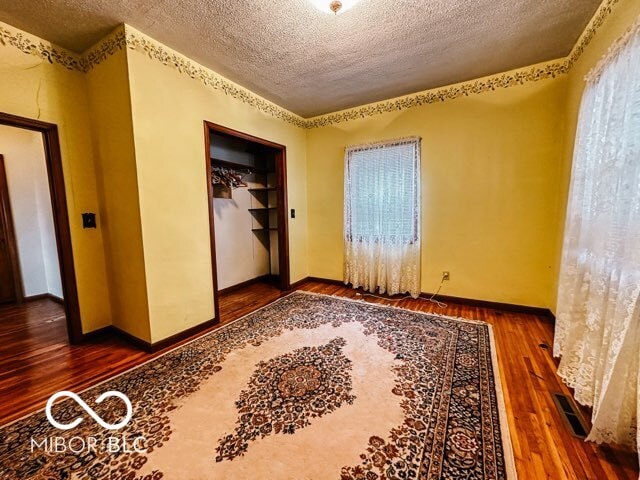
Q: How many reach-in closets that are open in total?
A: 1